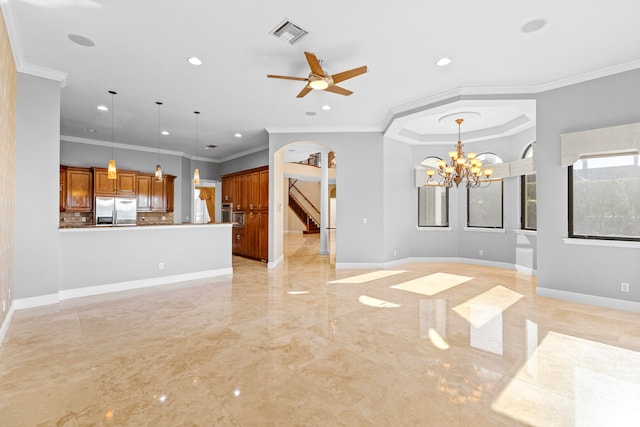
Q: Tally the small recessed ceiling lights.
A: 6